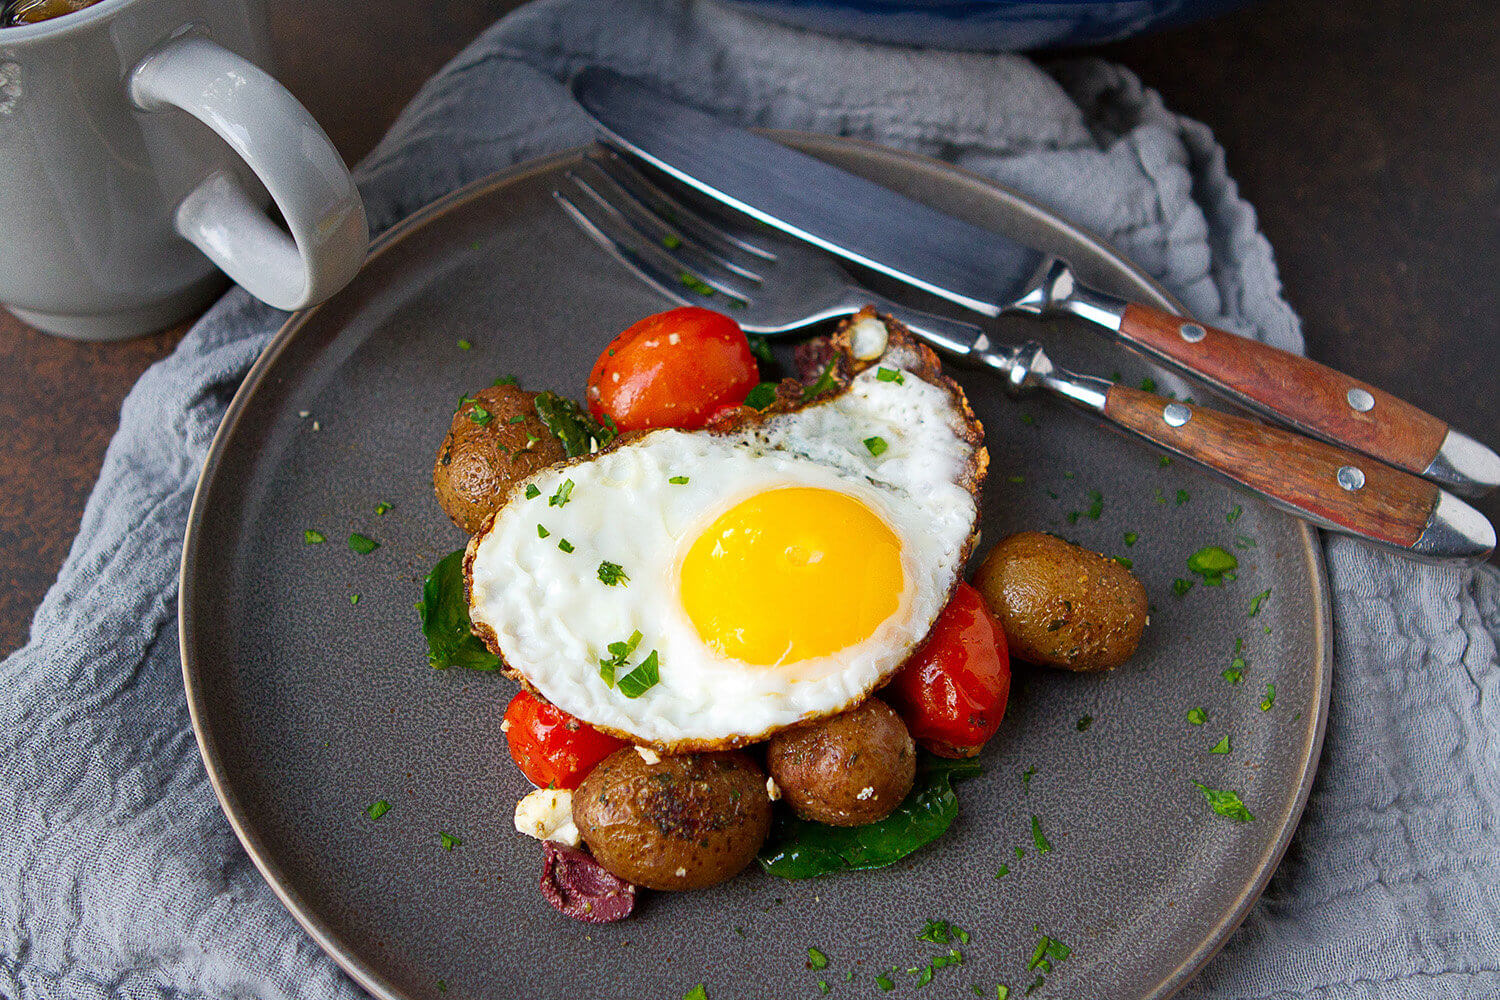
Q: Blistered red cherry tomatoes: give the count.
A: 3